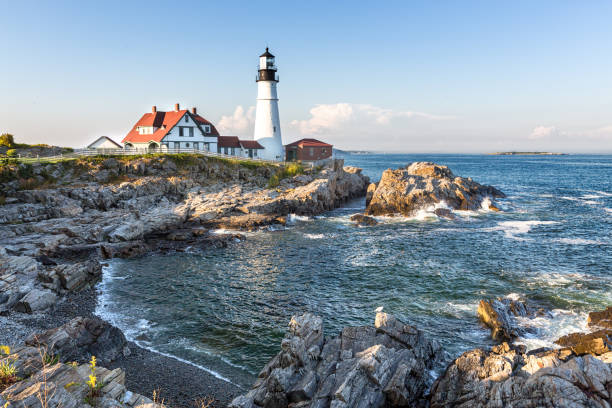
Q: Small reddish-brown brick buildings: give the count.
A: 1